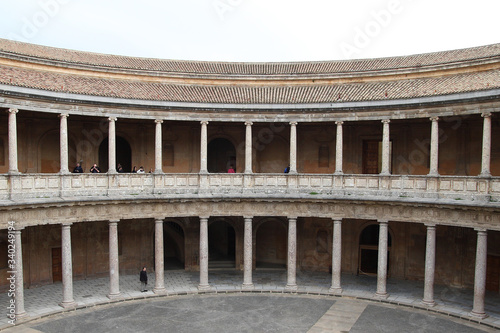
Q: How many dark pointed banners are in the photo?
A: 0